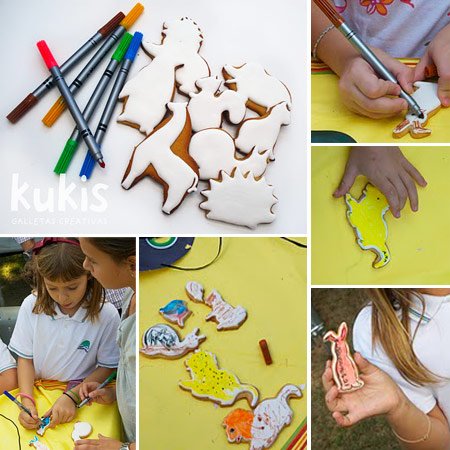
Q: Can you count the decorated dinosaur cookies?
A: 2